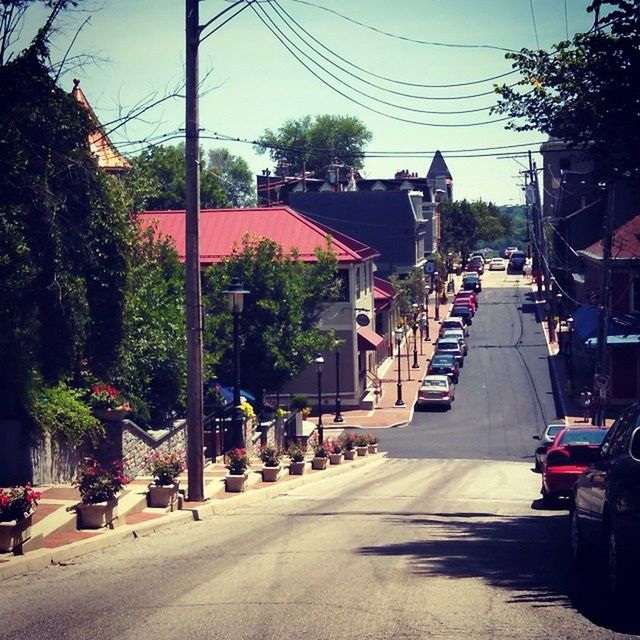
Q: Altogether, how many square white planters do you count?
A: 11